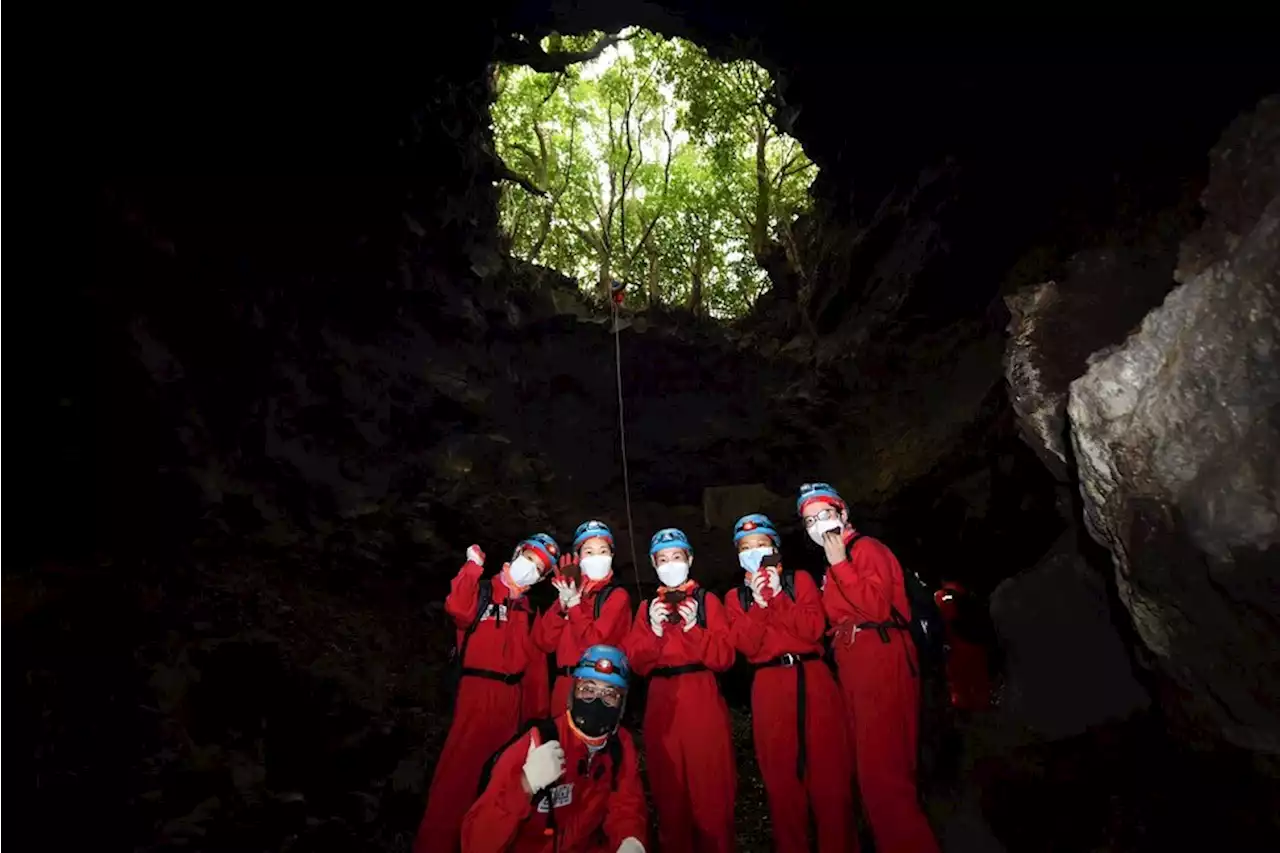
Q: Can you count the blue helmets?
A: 6